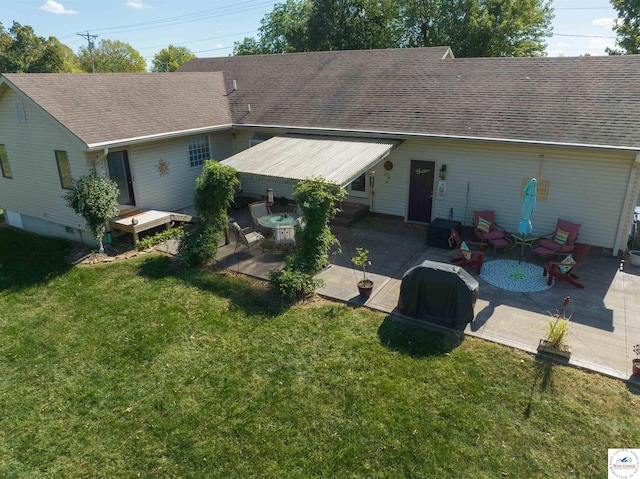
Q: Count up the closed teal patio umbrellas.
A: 1